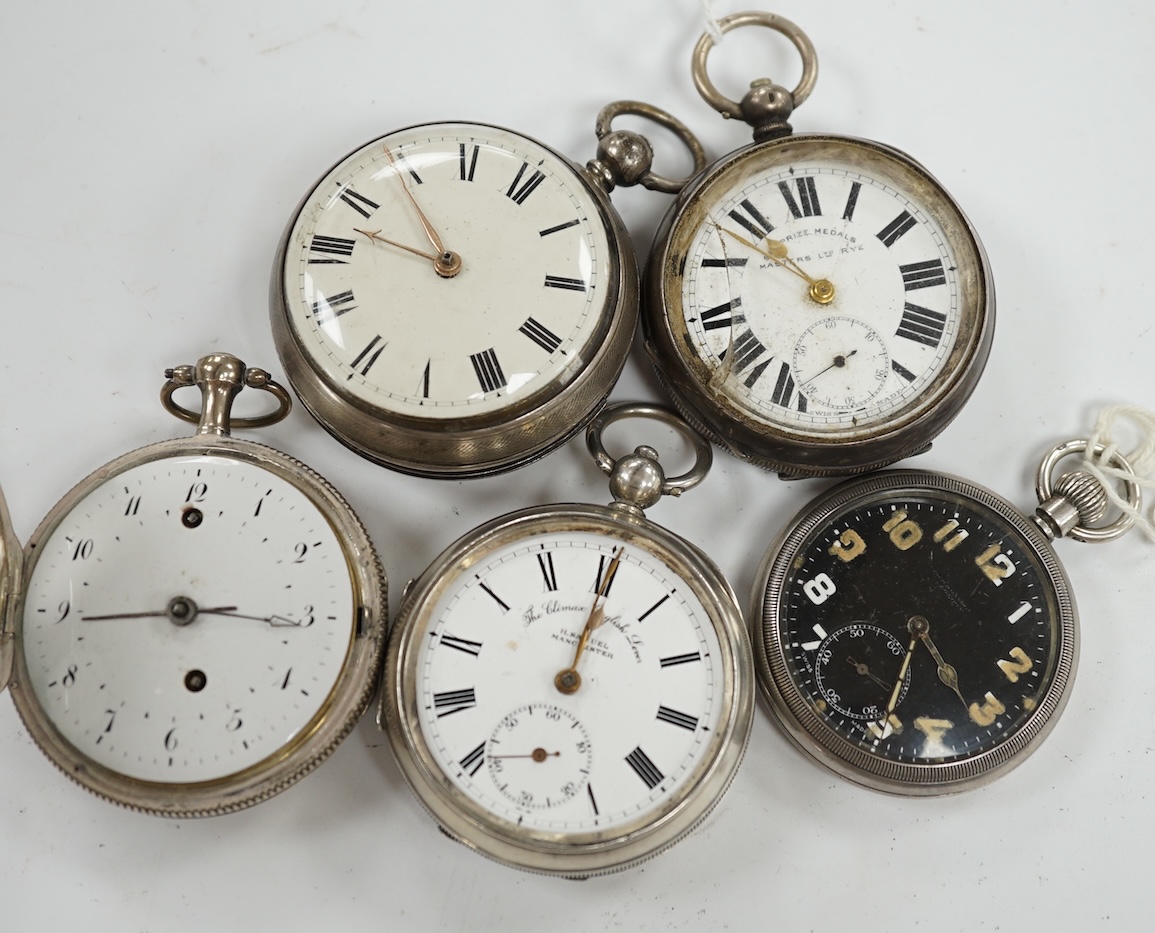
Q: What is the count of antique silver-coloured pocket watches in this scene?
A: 5